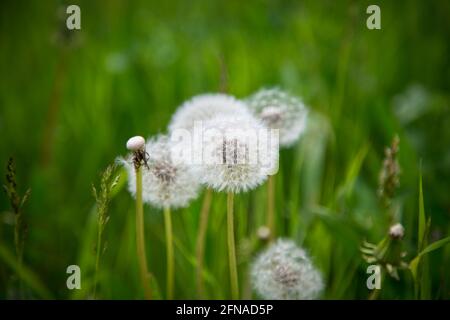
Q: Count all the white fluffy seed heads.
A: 5